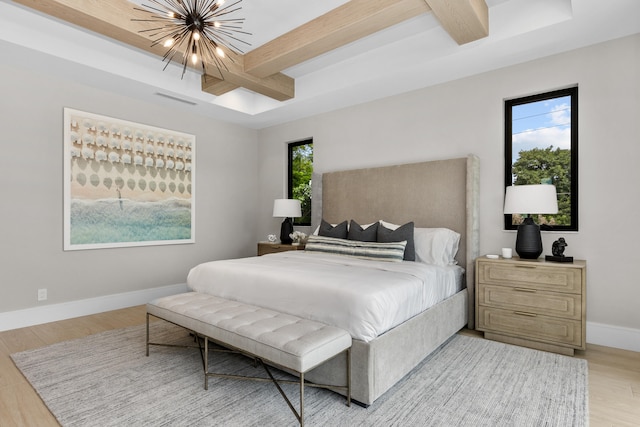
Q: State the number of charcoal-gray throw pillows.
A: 3